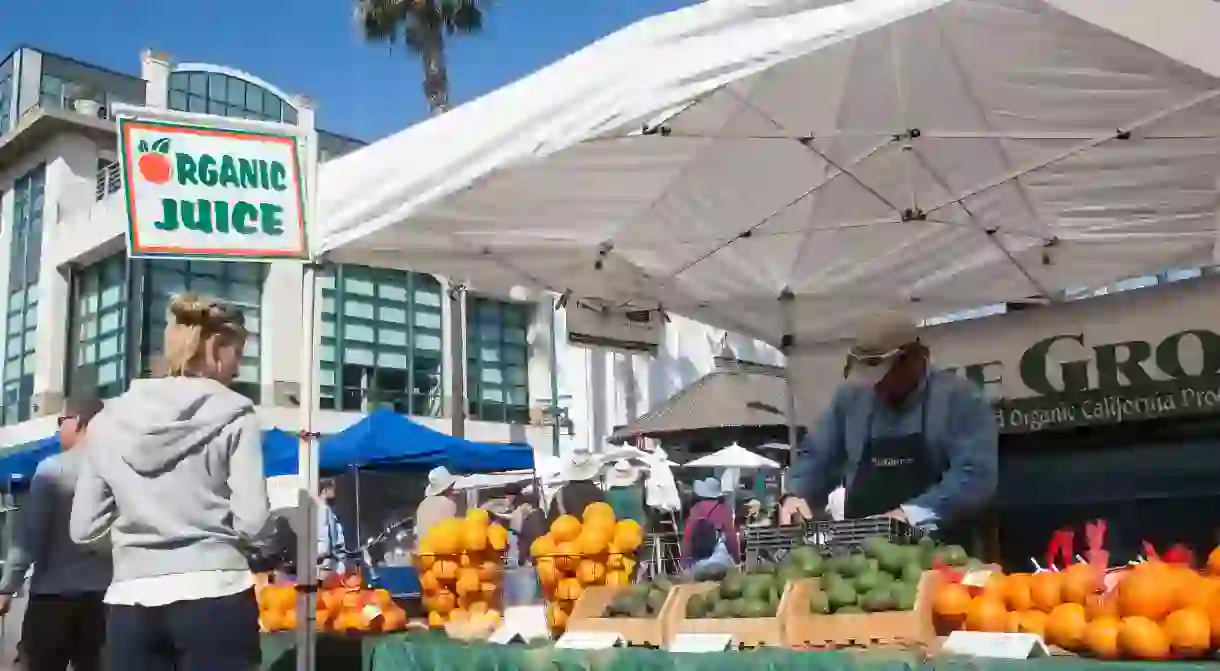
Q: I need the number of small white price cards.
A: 4